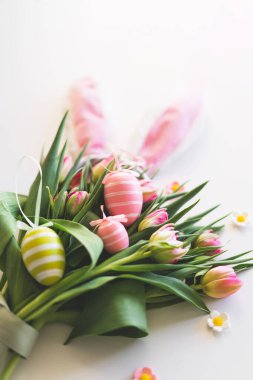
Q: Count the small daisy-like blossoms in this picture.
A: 4